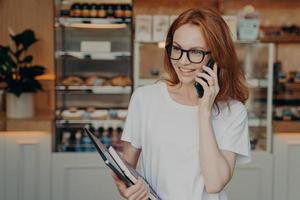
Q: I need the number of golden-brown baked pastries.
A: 3